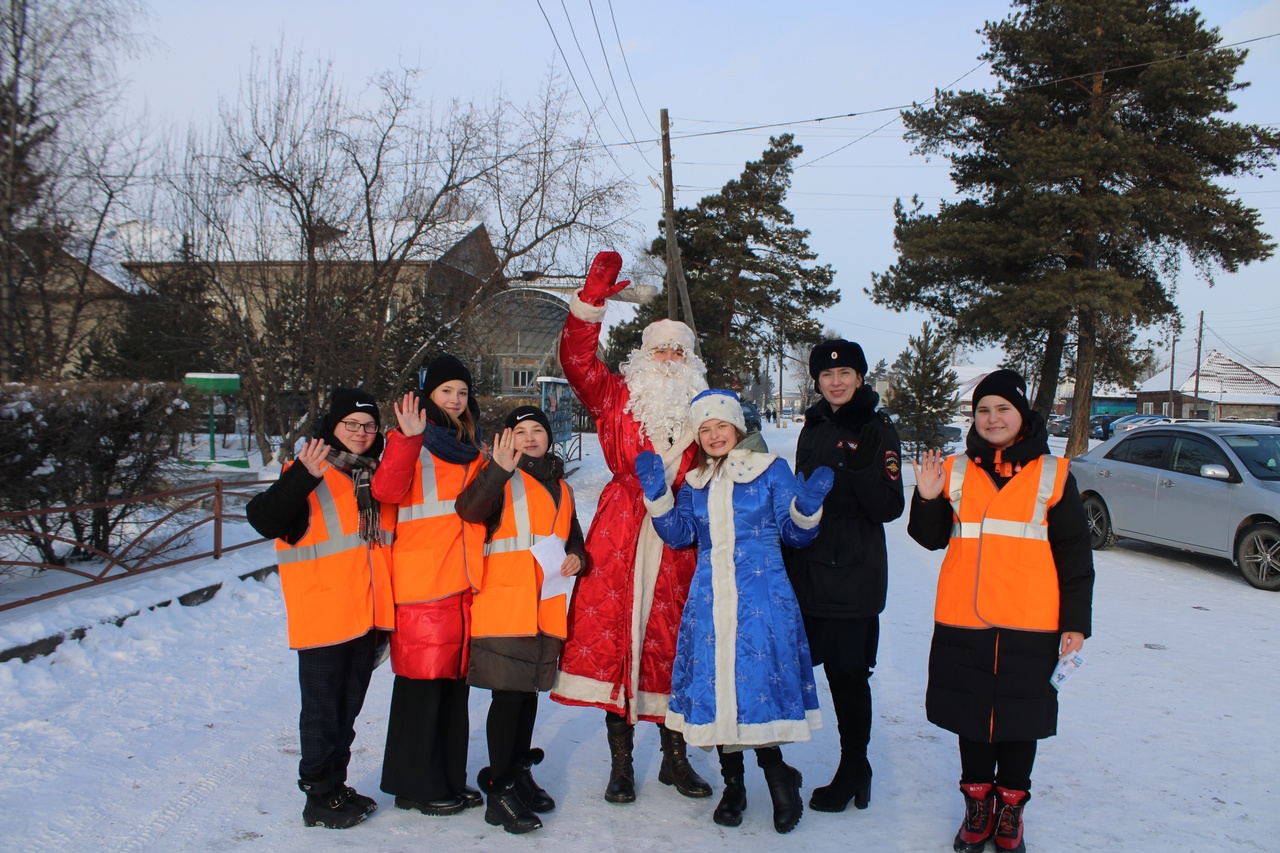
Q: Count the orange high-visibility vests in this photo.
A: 4